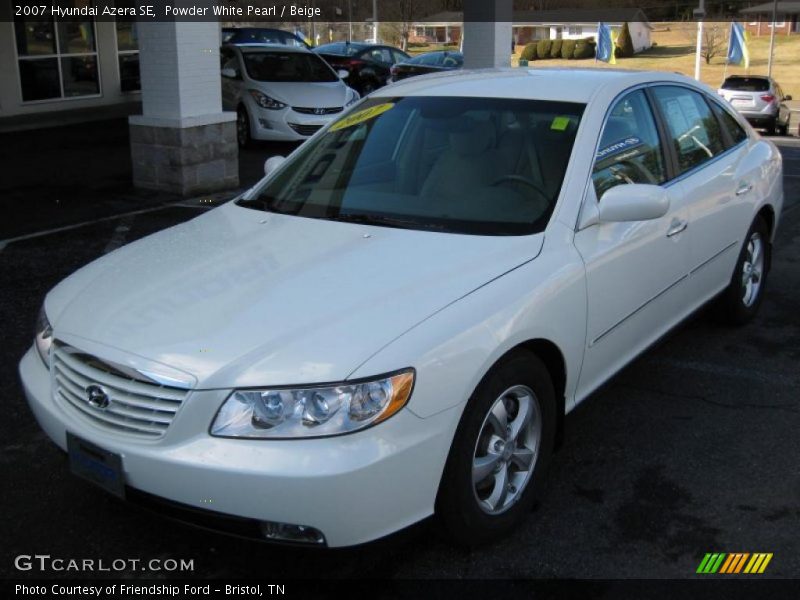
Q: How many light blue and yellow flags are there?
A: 2